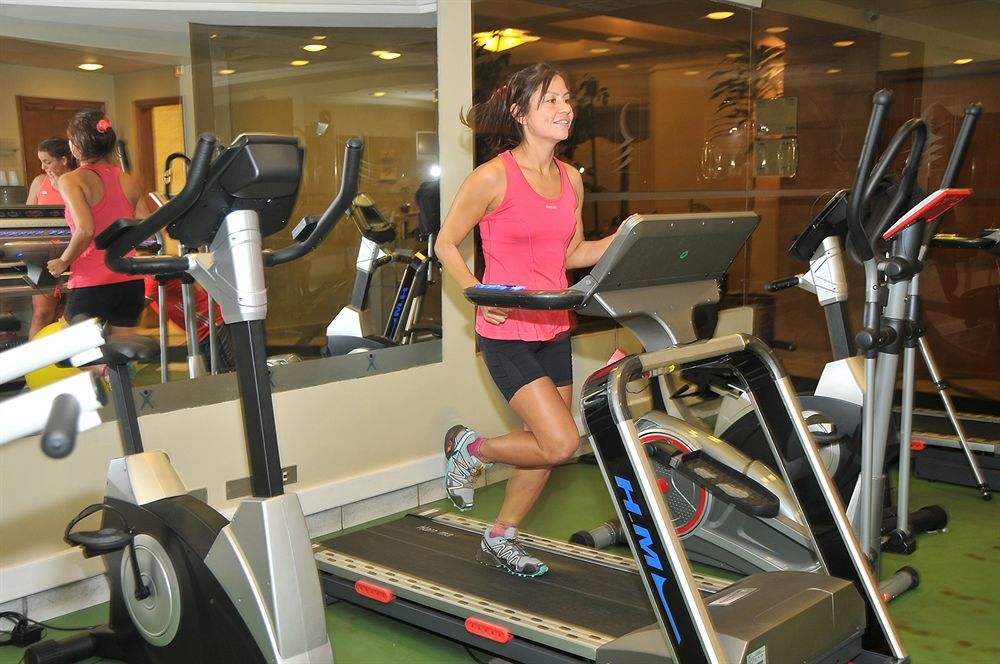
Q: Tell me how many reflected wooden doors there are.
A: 2